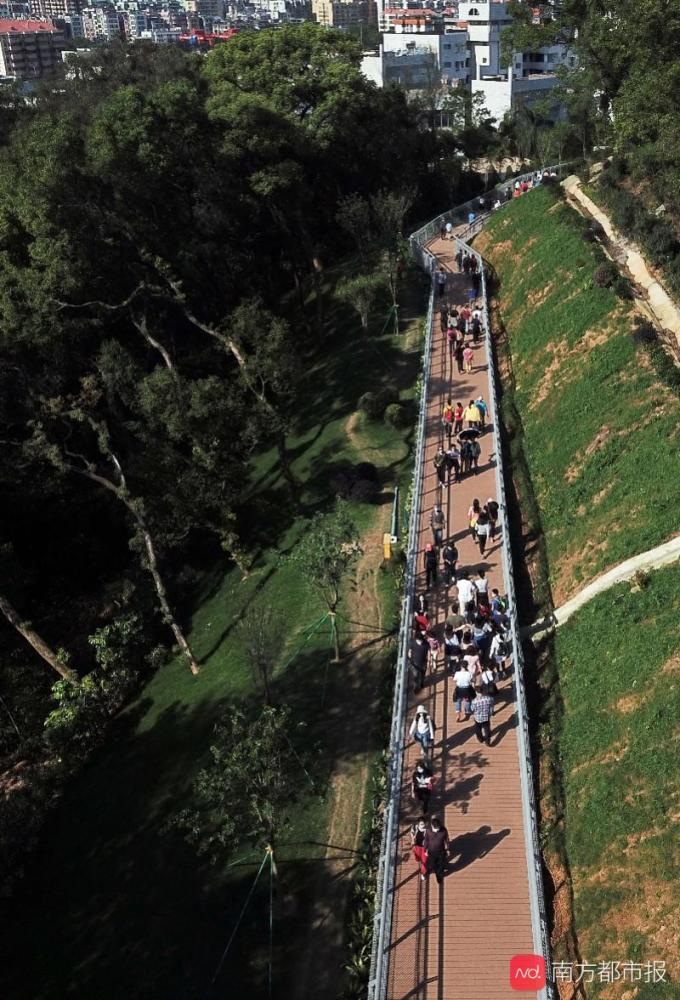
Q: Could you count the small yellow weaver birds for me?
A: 0